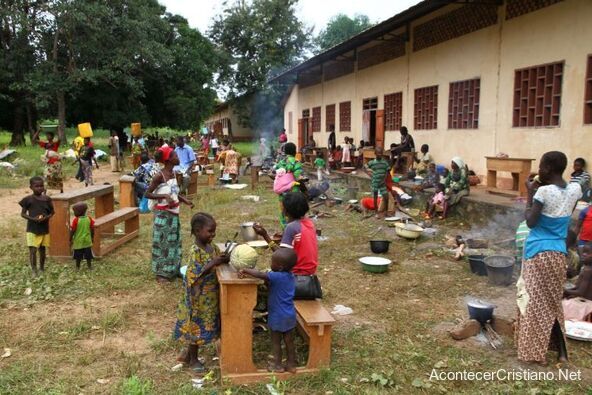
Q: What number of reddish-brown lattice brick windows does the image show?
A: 8